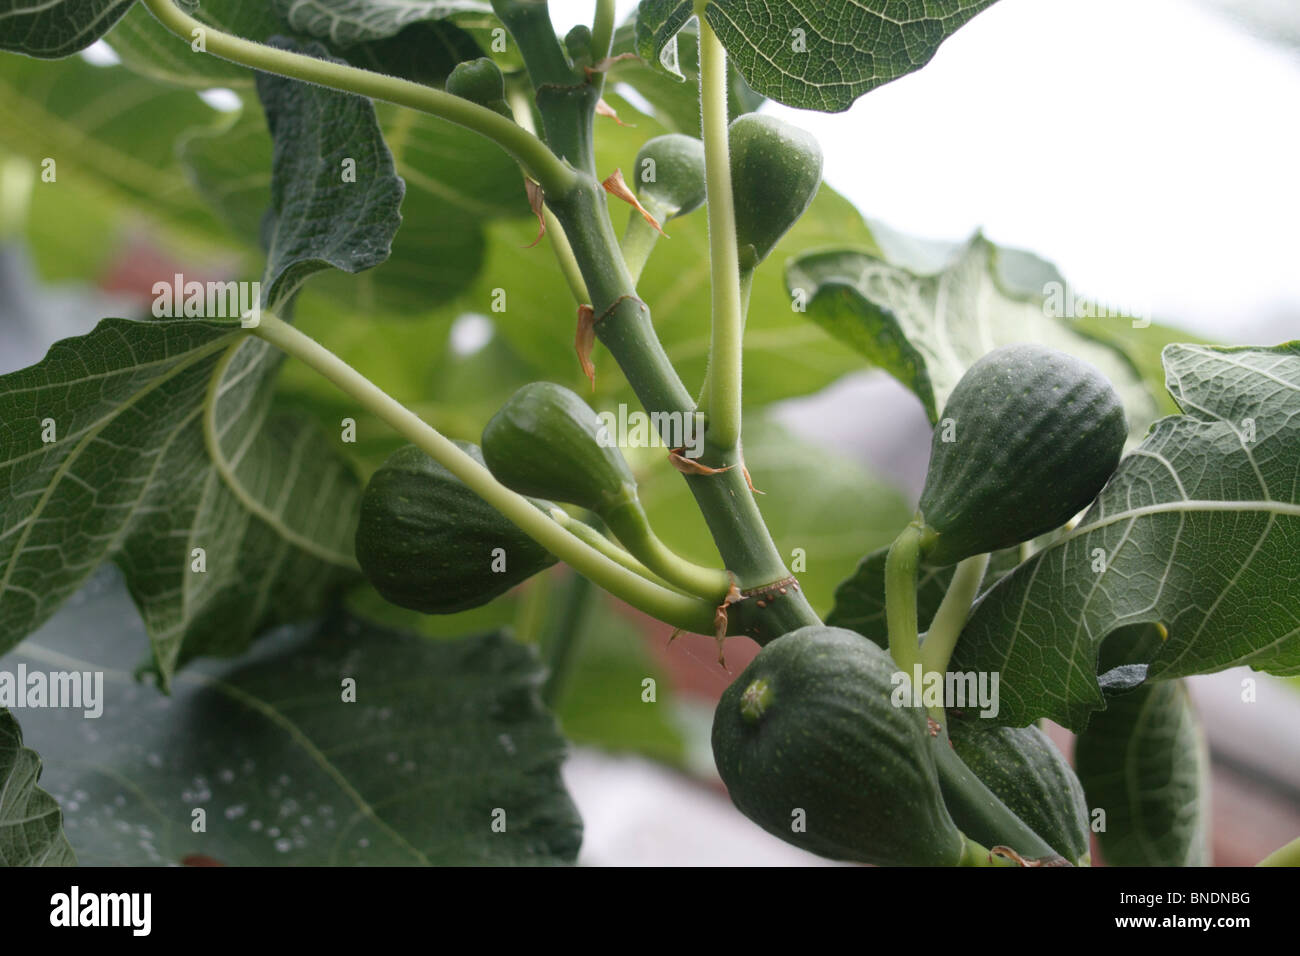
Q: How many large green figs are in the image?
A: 4